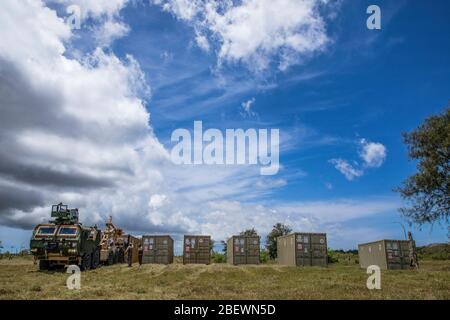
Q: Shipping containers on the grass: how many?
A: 5